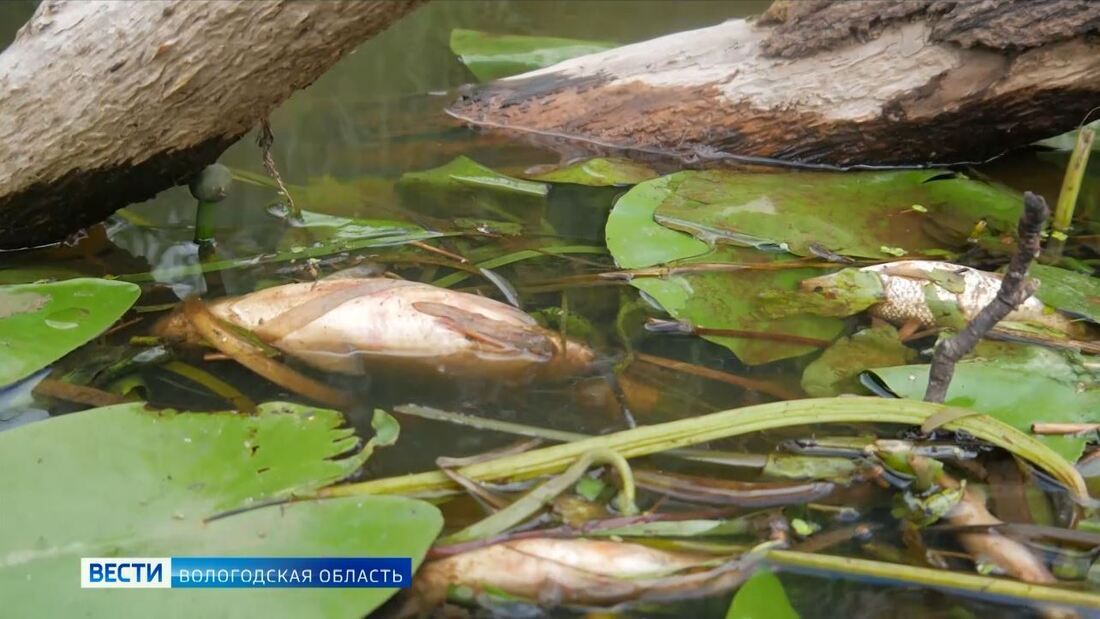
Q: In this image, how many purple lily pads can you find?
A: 0